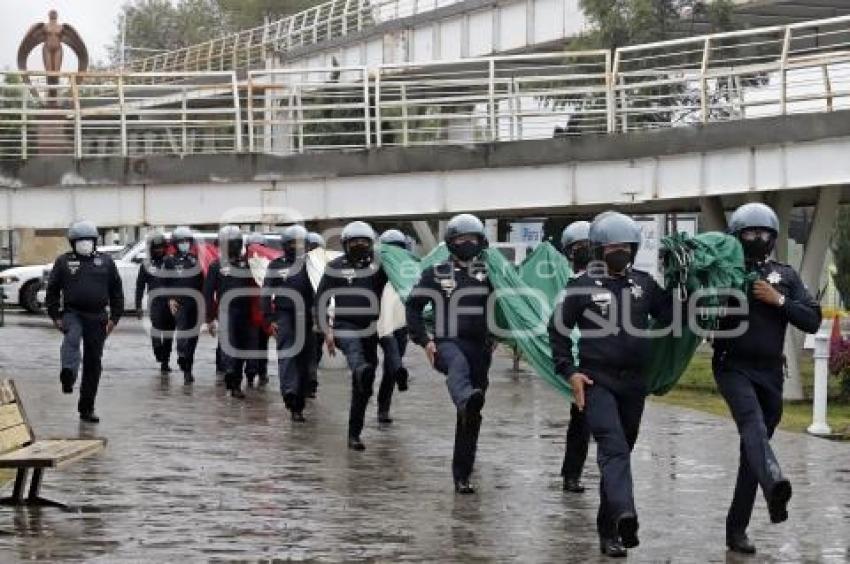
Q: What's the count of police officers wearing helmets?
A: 13